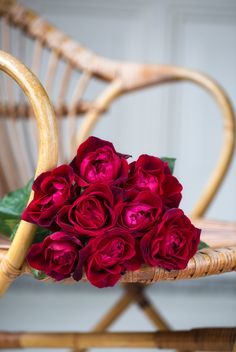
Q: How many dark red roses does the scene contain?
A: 8